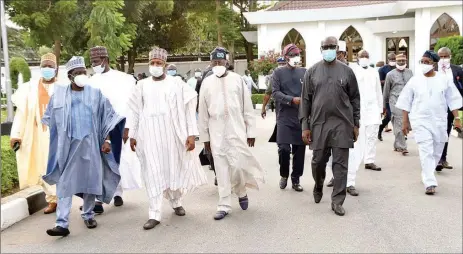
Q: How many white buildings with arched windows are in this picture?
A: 1